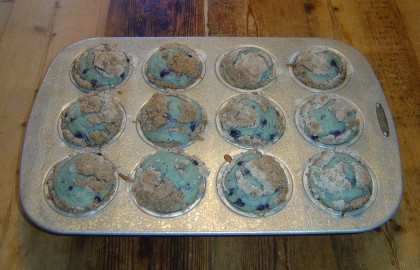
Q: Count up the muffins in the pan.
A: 12